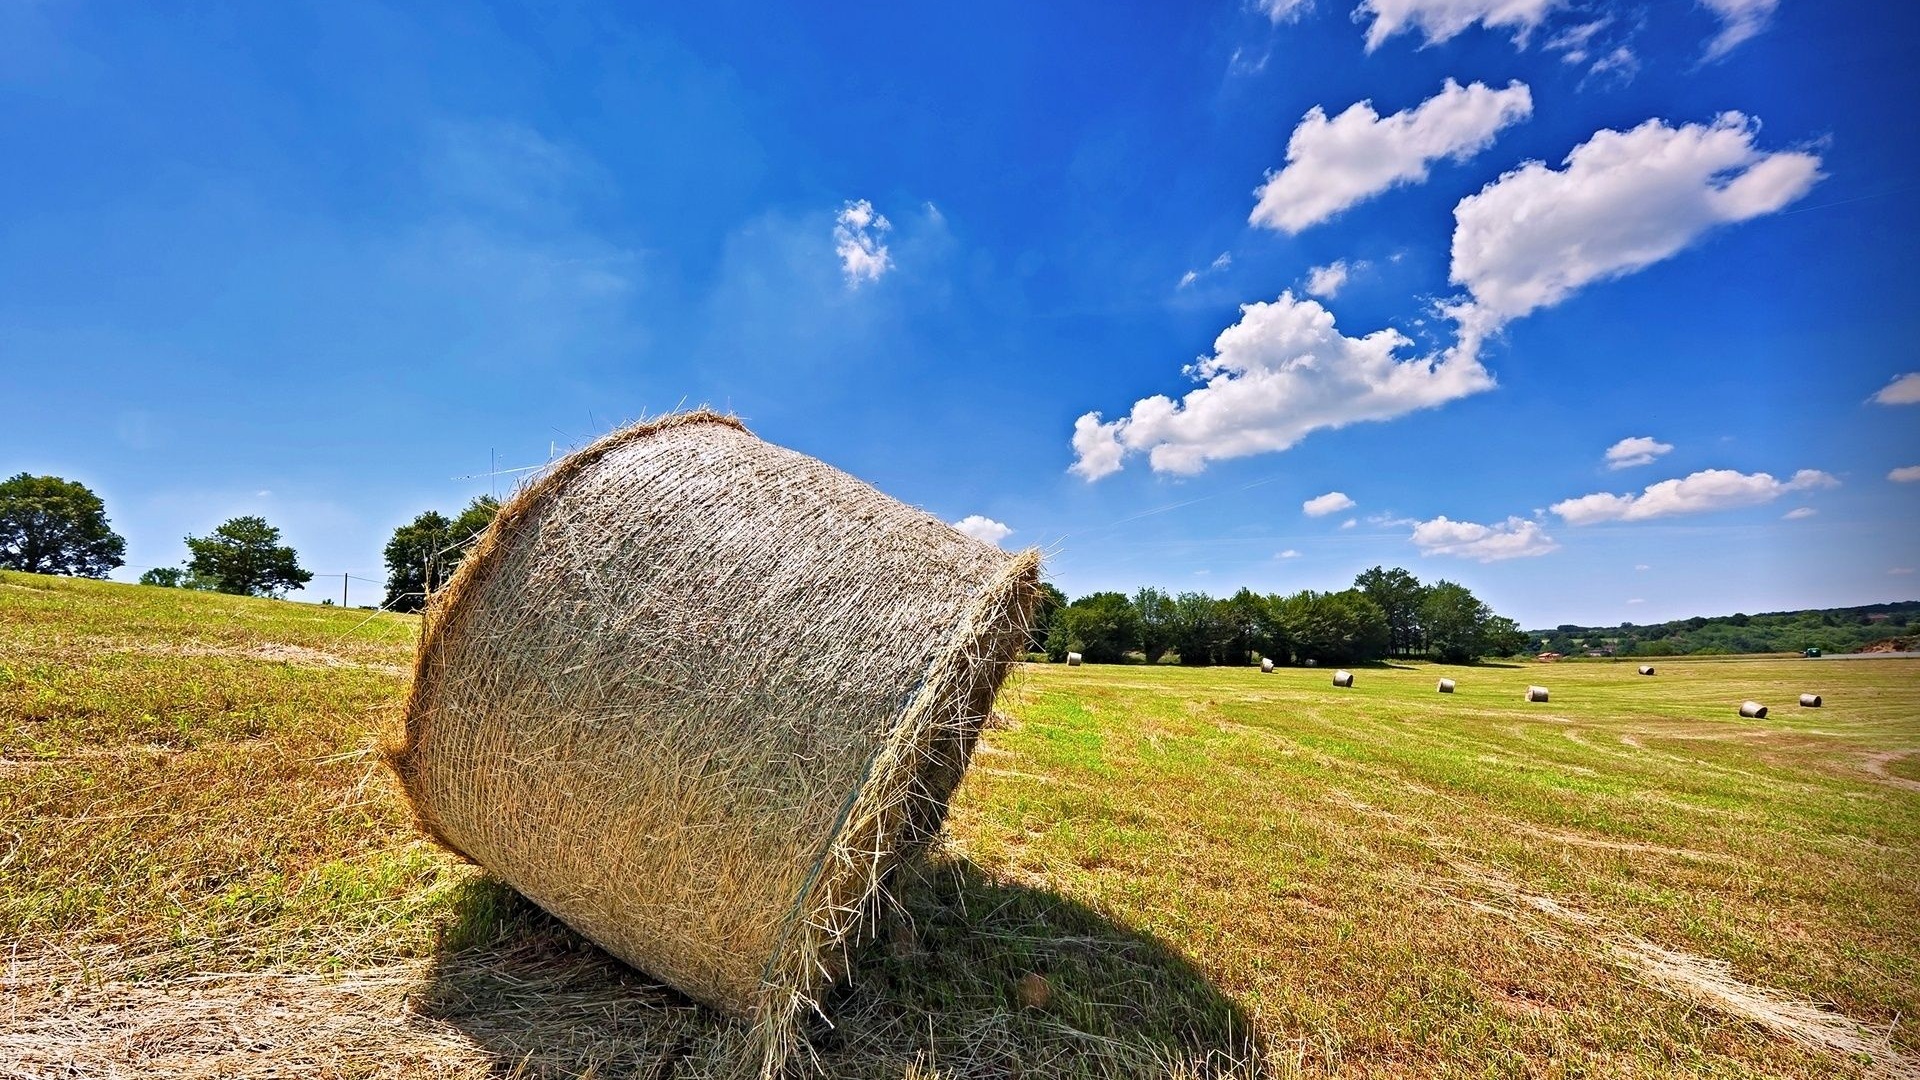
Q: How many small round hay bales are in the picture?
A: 8